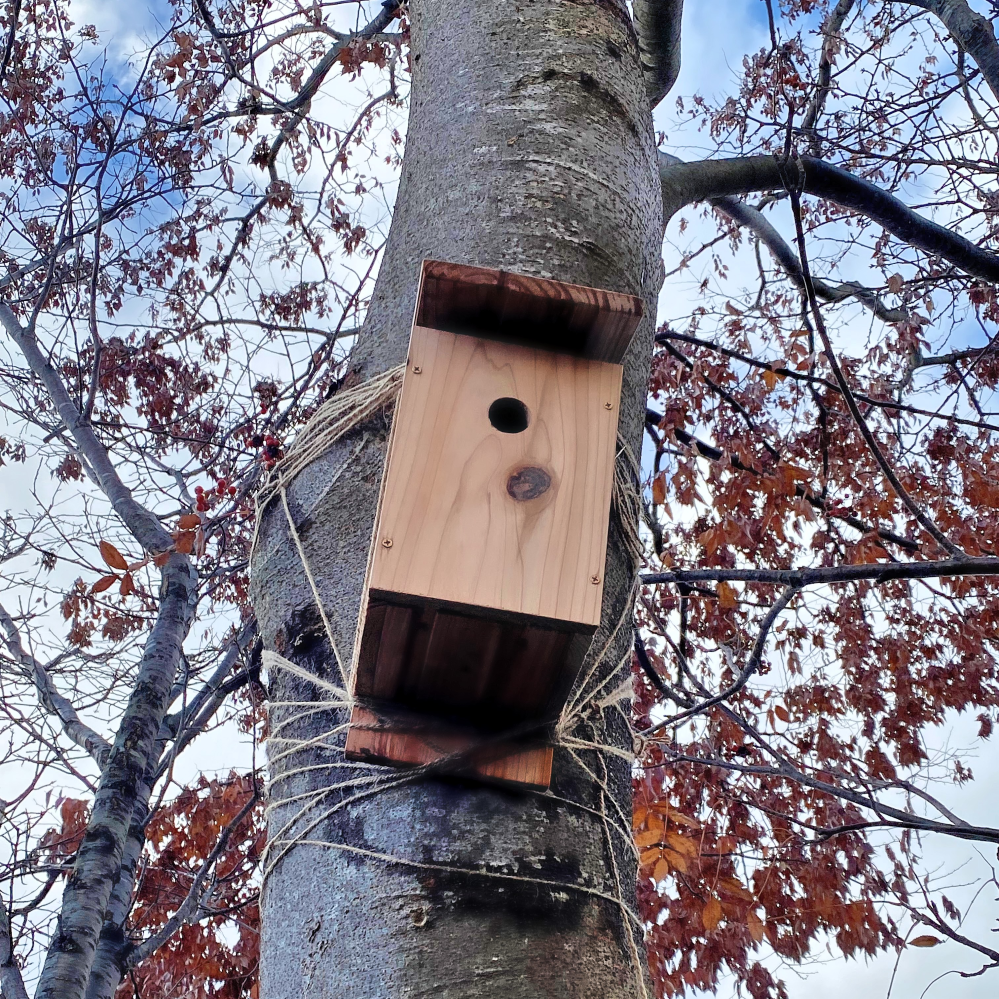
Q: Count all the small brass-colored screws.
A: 4